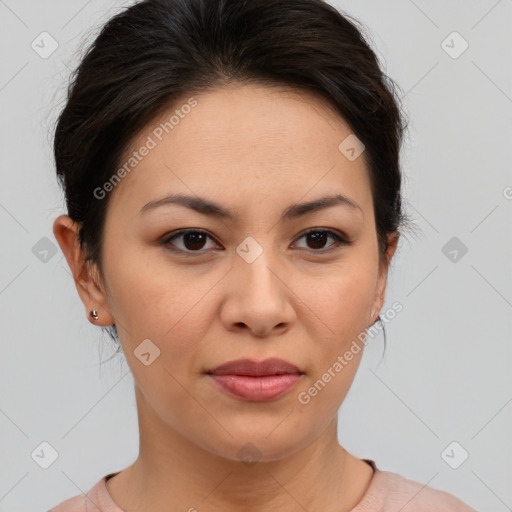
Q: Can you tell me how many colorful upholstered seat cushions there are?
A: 0